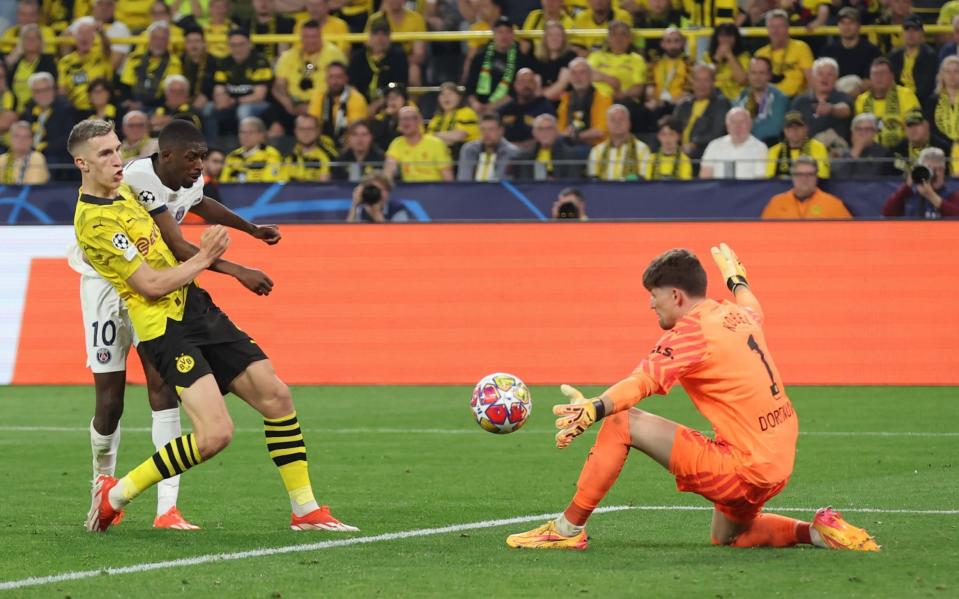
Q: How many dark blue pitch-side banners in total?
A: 1